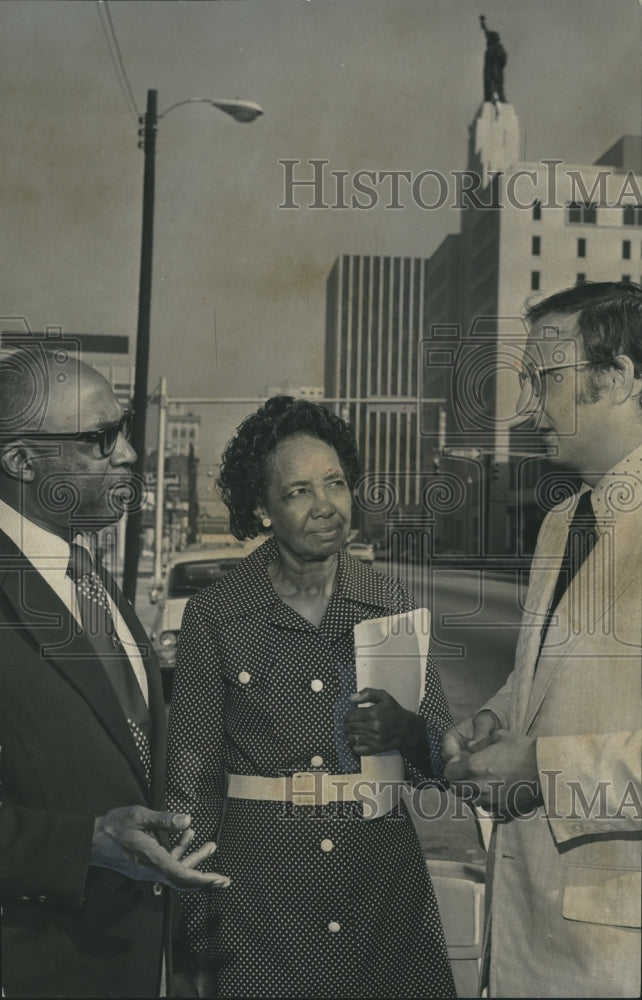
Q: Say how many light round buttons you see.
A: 5